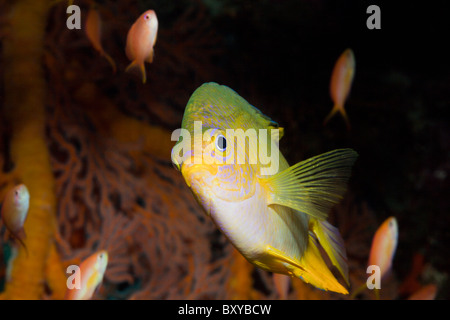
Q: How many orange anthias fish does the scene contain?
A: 7